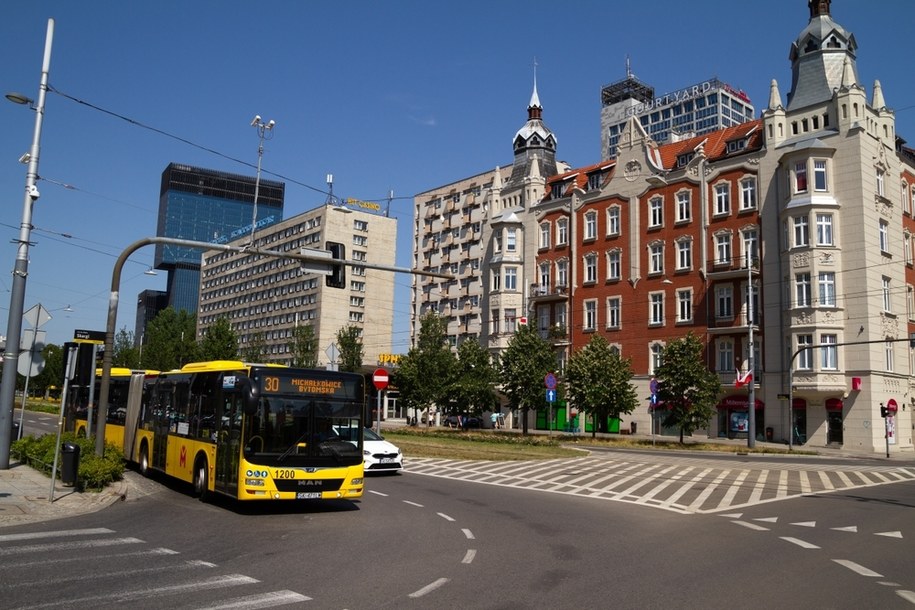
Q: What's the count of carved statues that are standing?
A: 0